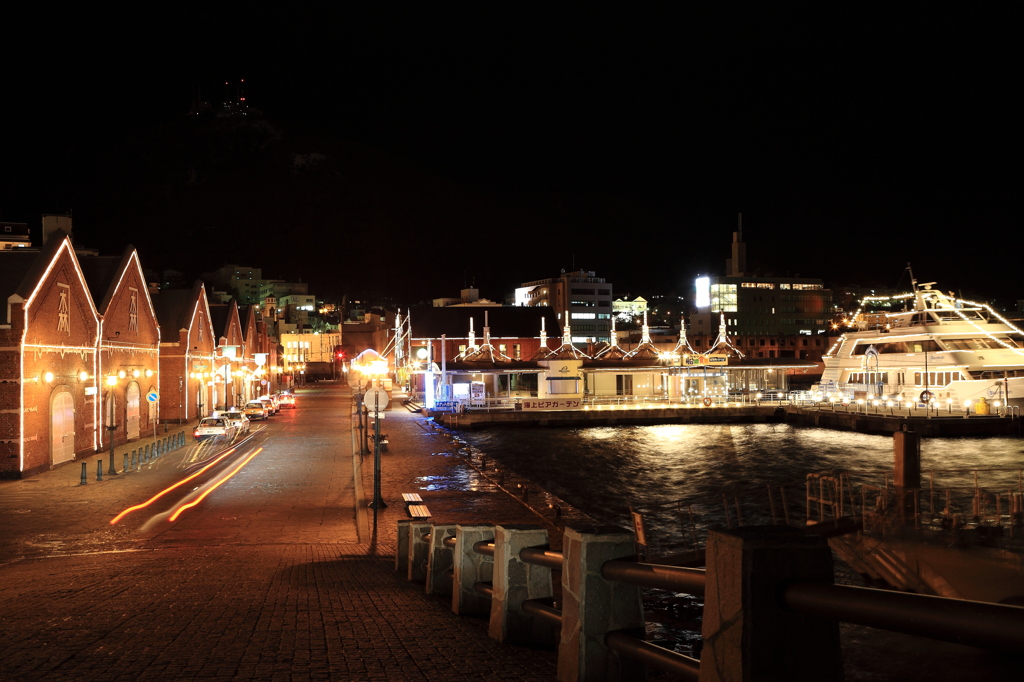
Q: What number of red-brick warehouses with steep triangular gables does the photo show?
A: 5